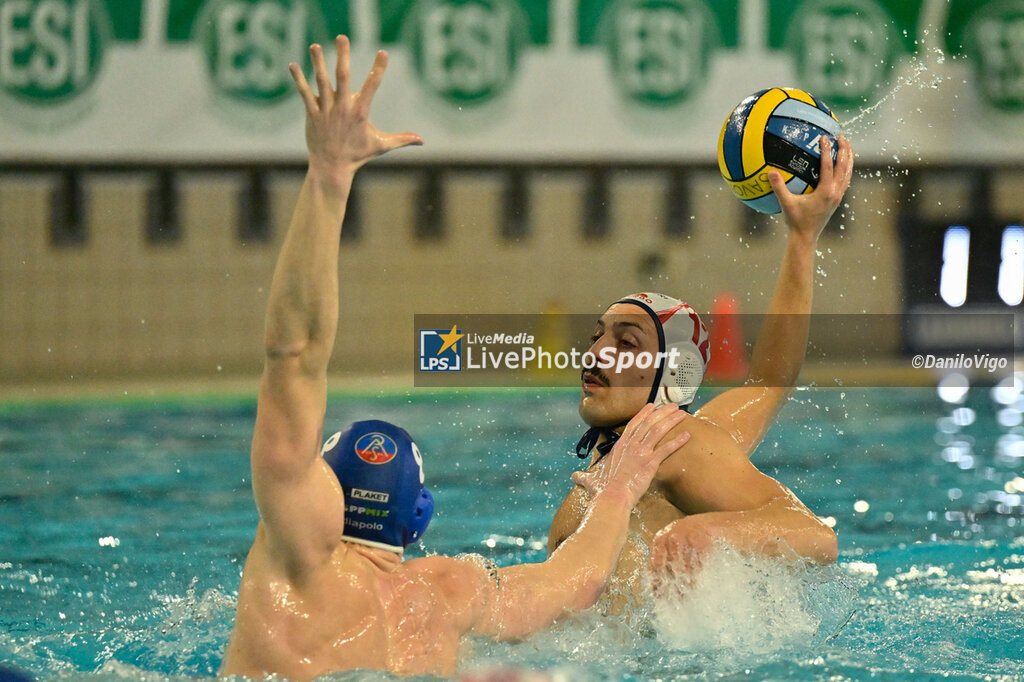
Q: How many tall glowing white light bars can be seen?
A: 2